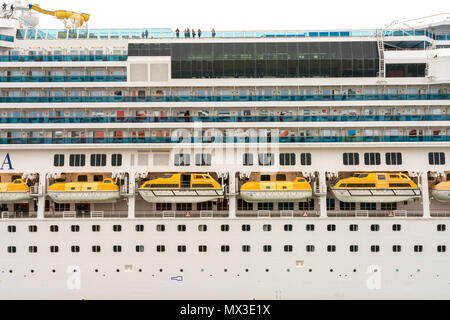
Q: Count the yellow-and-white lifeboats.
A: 6